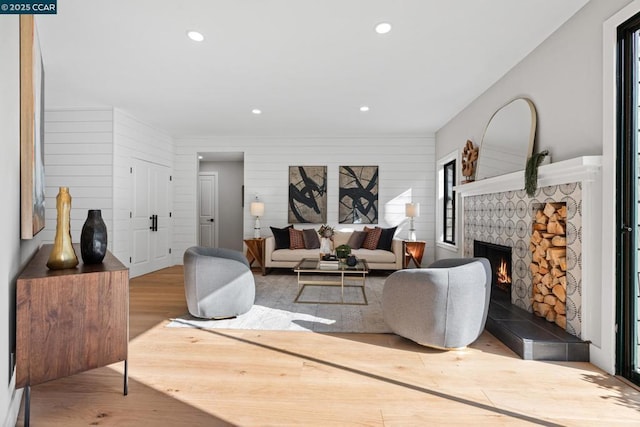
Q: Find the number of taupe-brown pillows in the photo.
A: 2